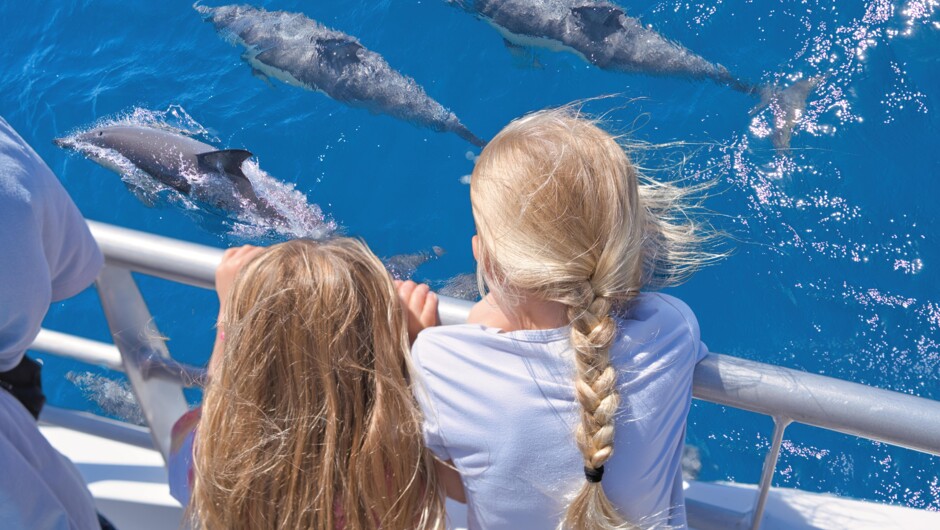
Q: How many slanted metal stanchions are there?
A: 2